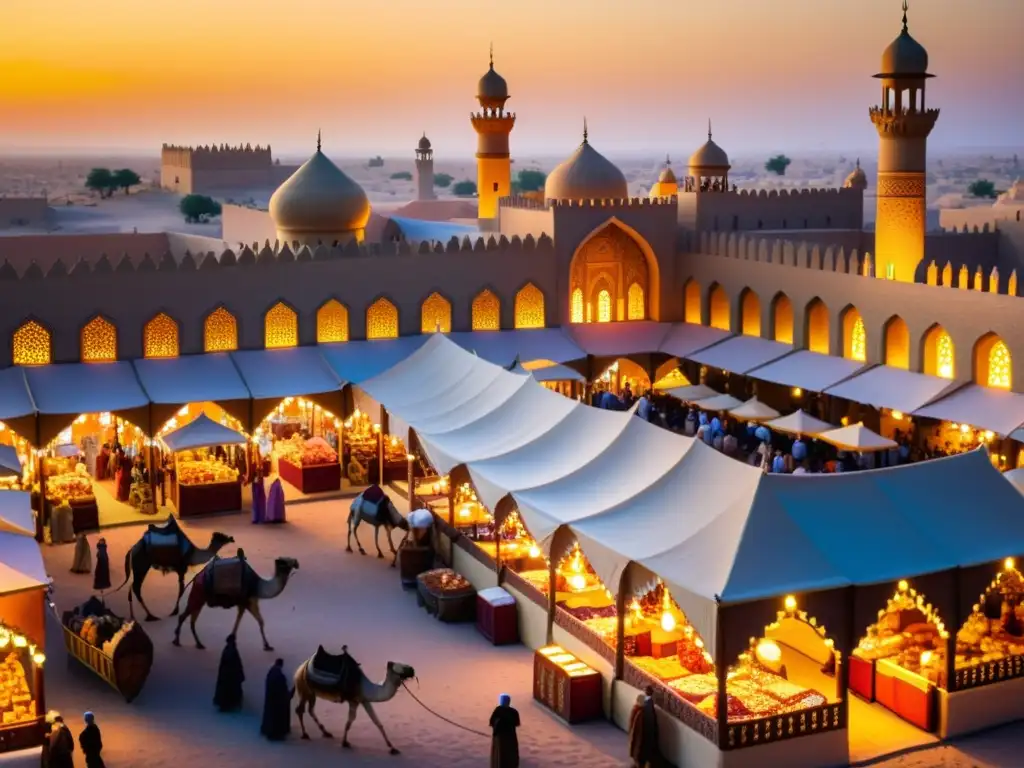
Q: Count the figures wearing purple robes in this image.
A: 2